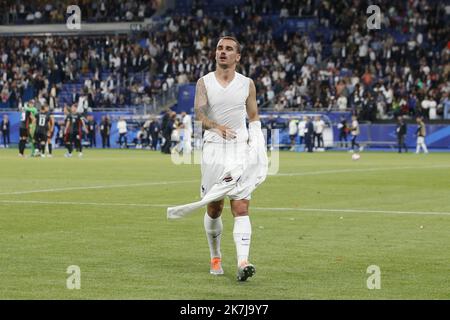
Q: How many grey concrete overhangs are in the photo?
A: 1